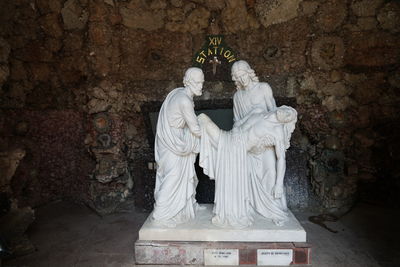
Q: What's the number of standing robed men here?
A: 2